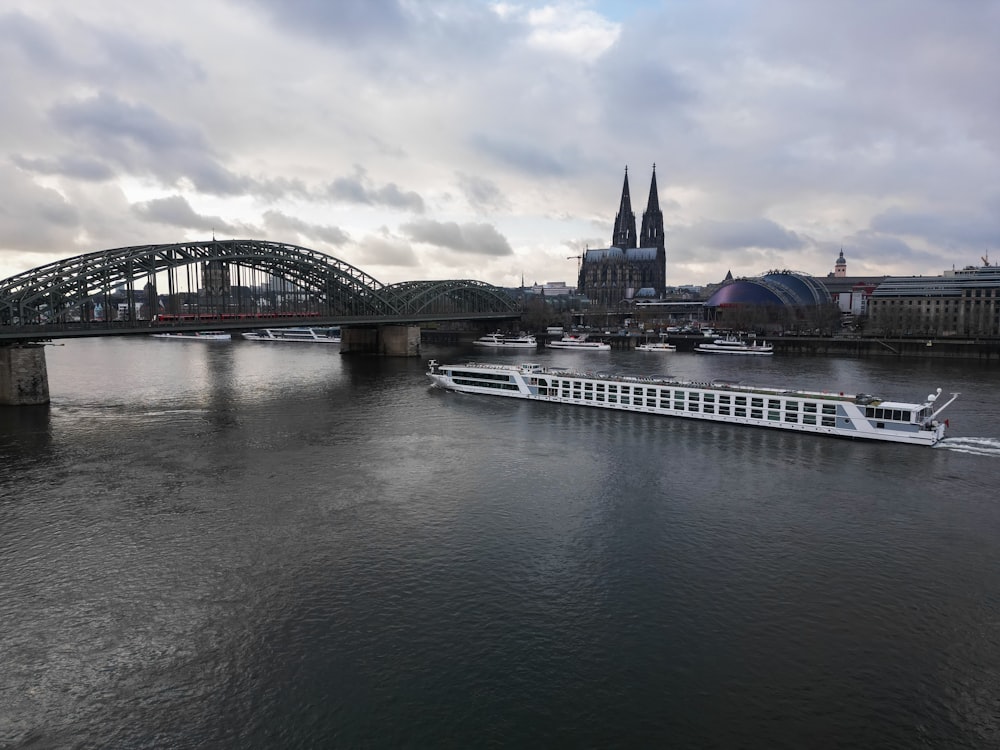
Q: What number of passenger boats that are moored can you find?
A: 6